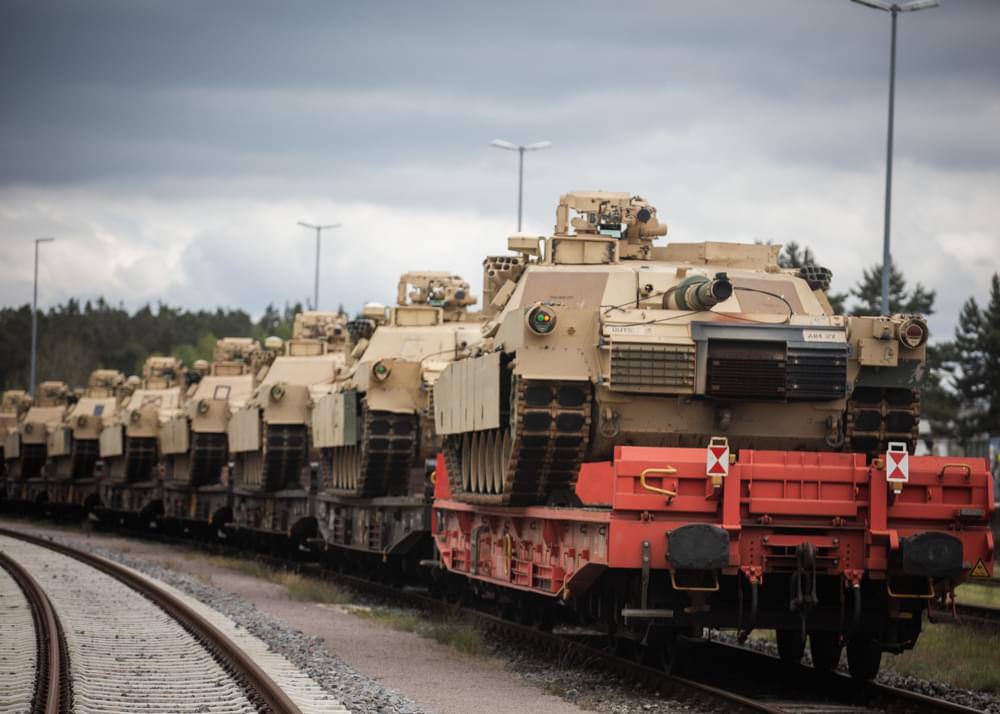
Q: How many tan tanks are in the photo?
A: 8